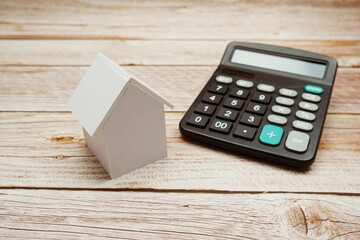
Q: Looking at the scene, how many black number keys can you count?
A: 11